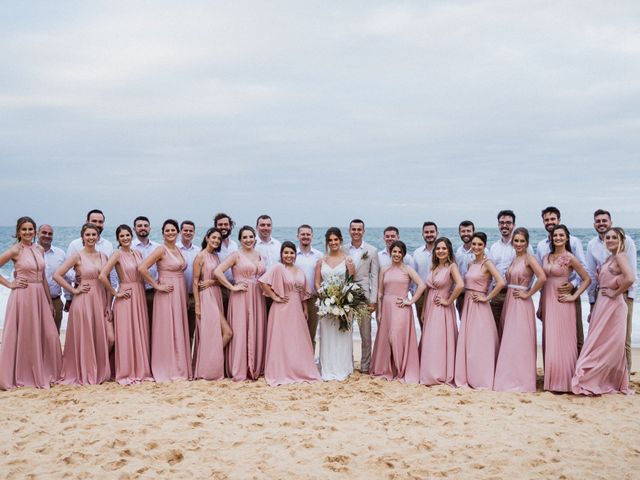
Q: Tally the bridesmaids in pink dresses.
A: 13